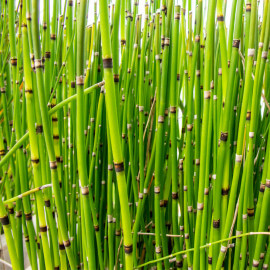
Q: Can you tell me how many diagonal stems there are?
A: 3